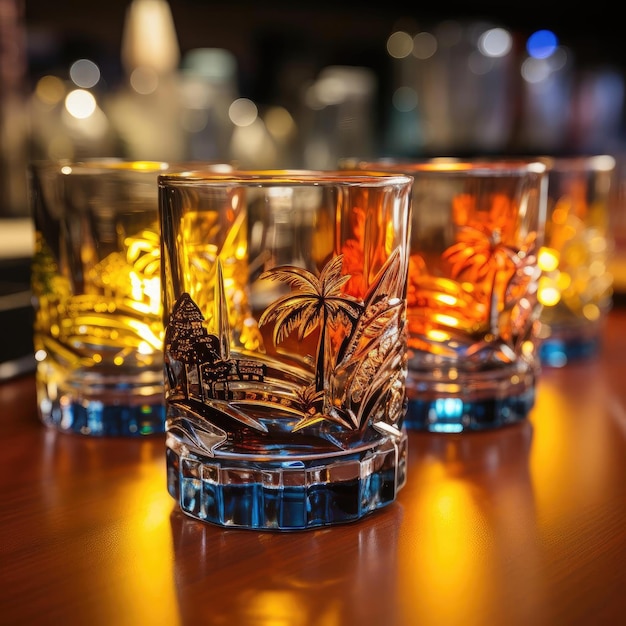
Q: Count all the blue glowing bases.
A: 4